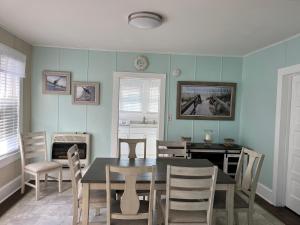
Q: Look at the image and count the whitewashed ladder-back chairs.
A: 4